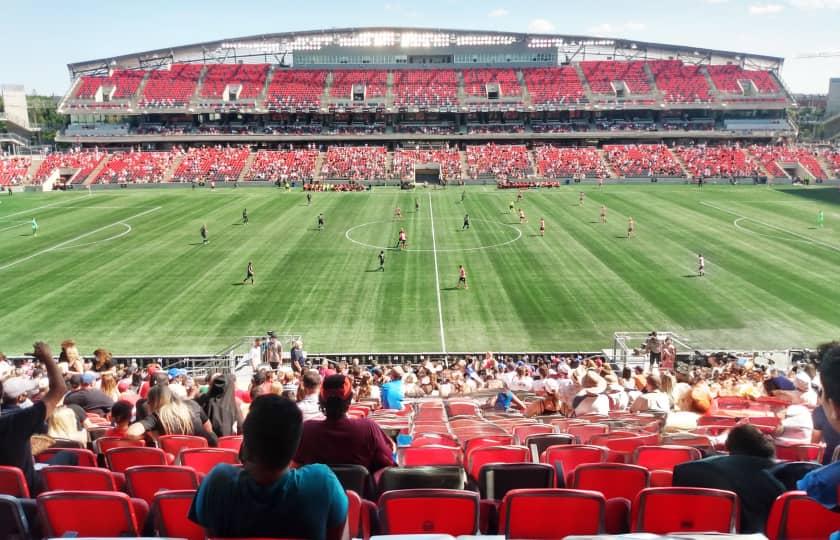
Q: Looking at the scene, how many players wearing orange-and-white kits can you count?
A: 10